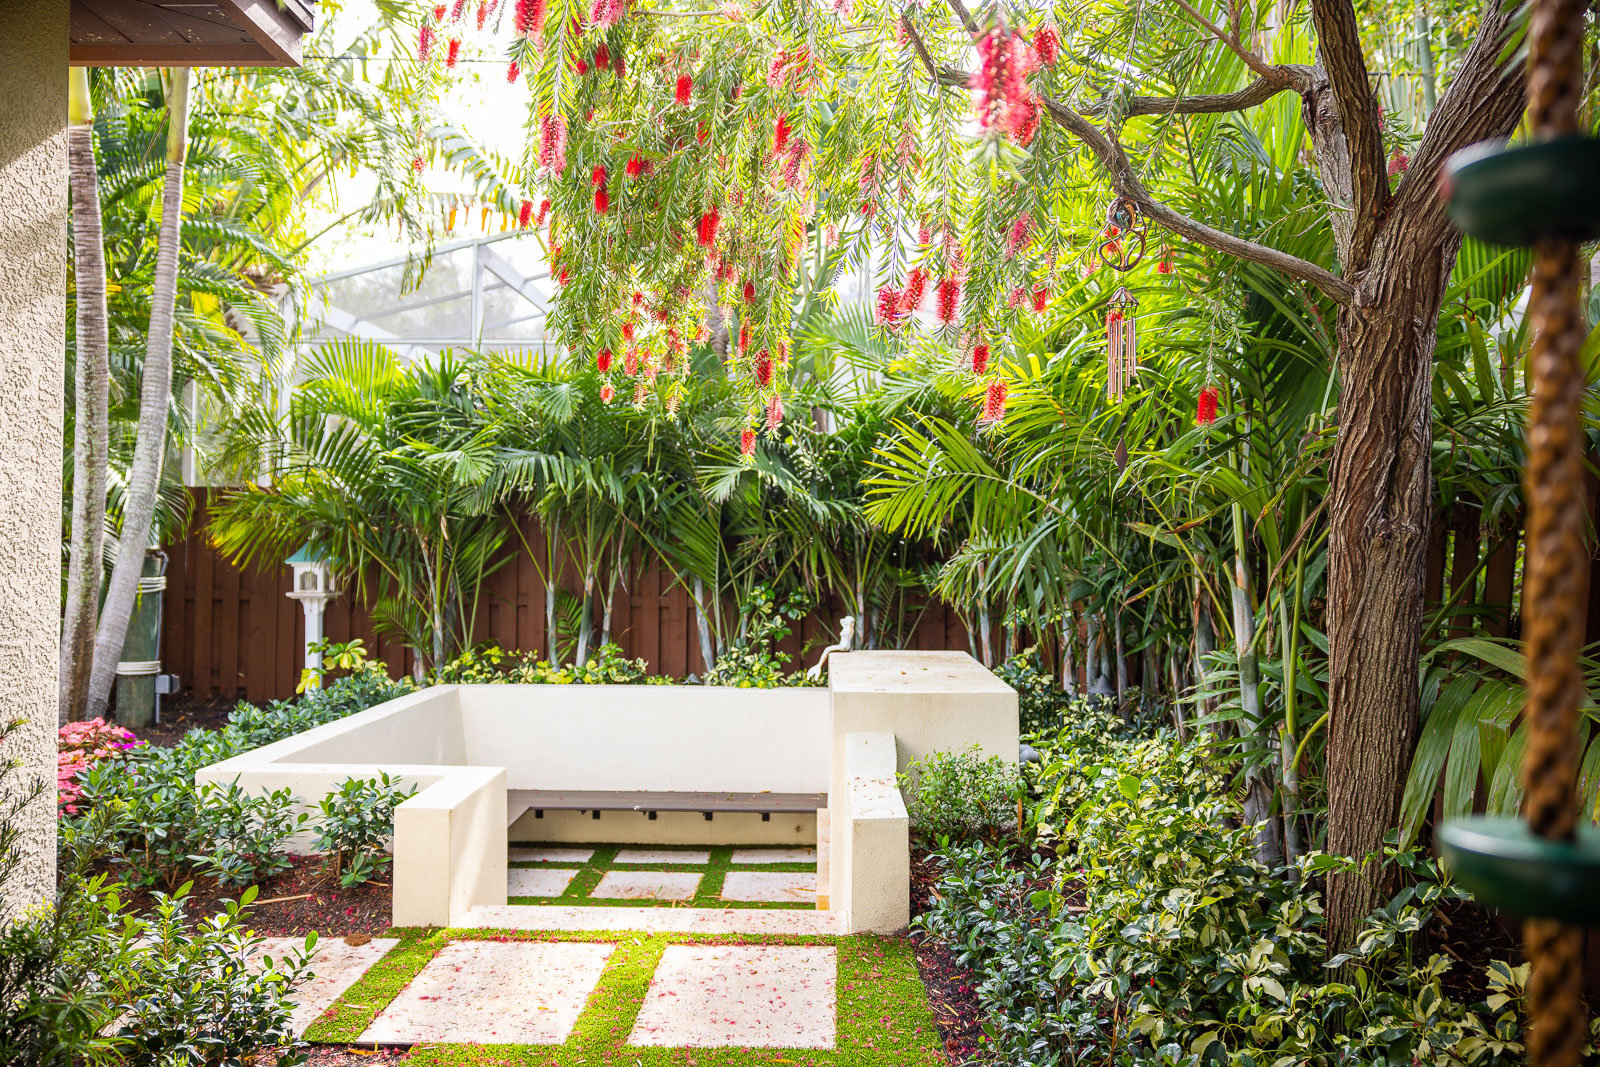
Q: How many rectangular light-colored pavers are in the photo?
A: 9